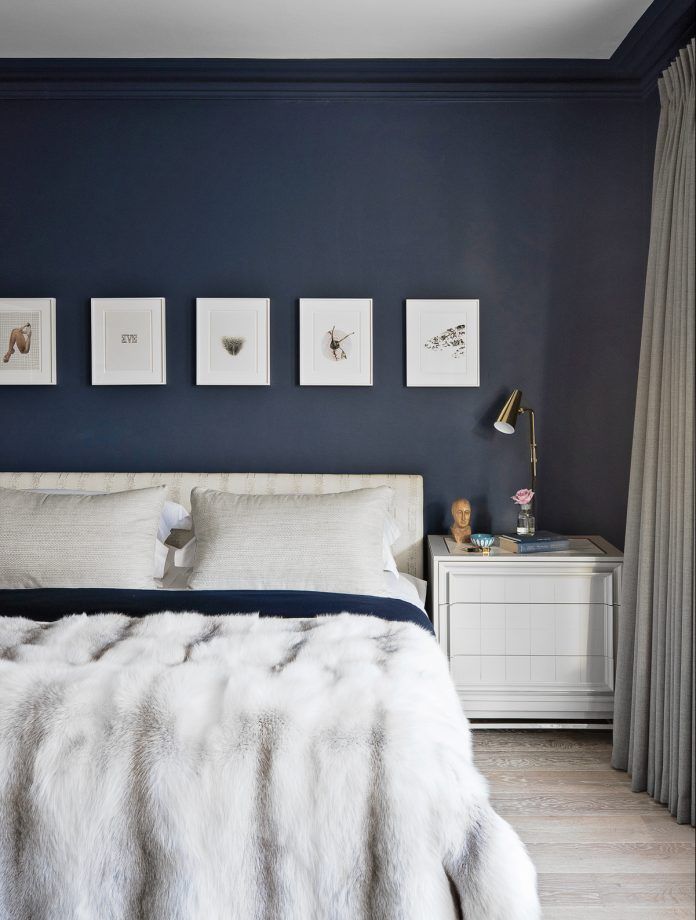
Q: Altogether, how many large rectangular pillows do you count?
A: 2